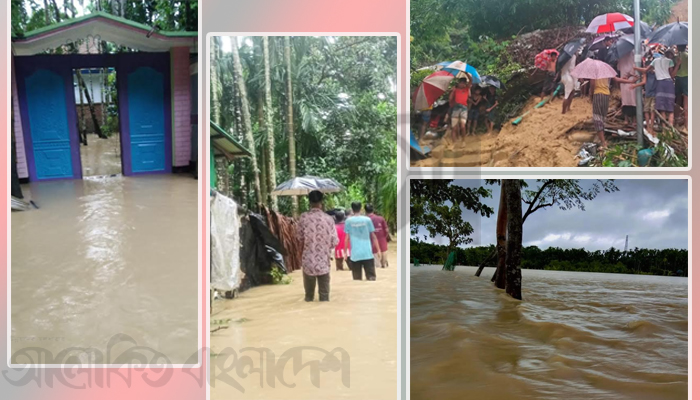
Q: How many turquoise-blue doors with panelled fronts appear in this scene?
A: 2